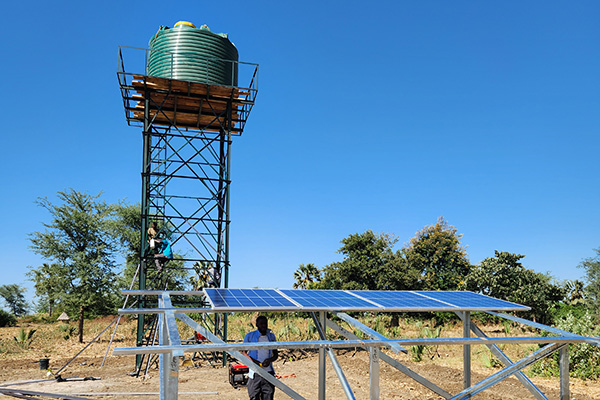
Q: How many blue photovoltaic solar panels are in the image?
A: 4